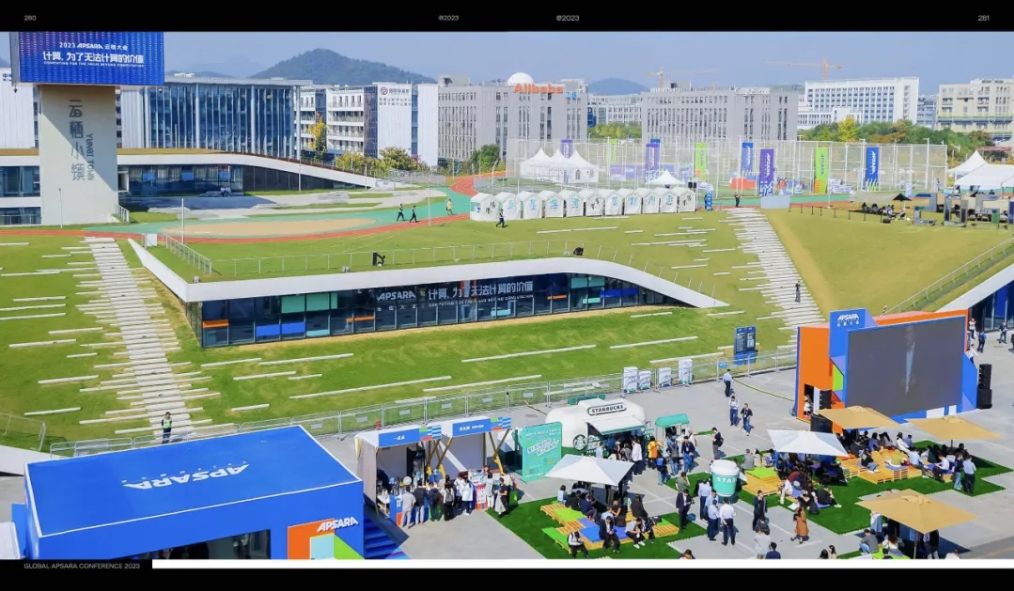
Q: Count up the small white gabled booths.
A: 11